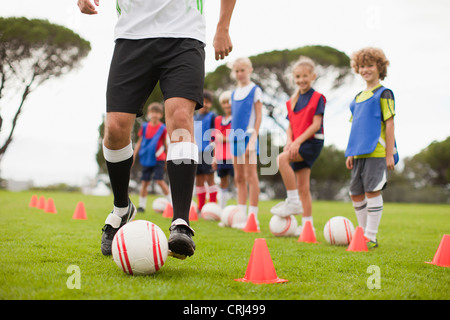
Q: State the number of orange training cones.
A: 11